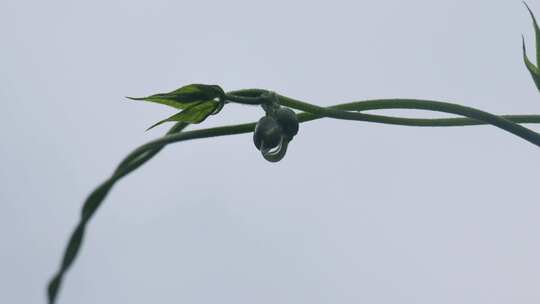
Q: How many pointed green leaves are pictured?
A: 4